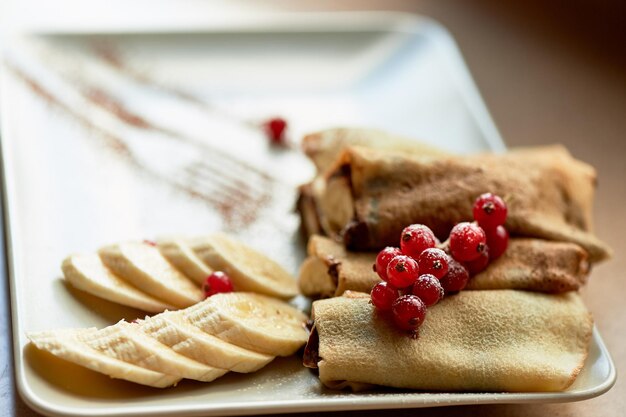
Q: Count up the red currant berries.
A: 14